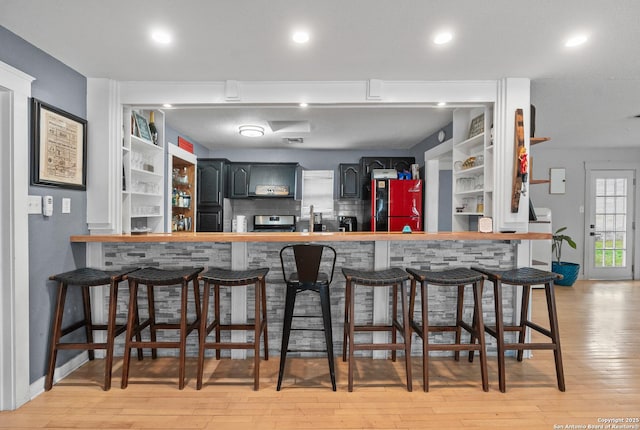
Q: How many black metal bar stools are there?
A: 1